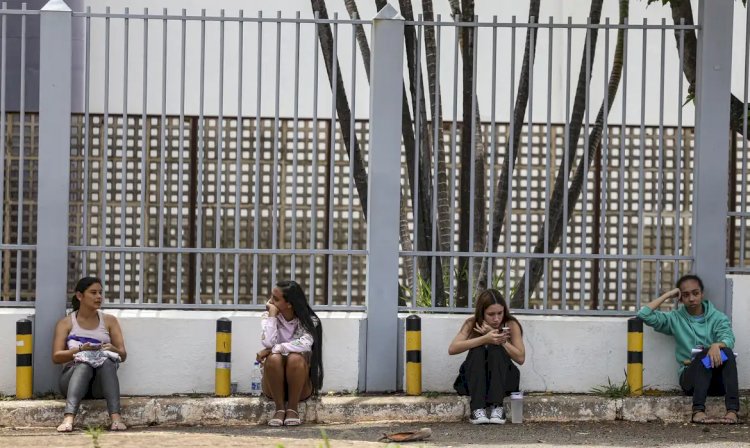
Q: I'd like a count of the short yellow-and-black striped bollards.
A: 4